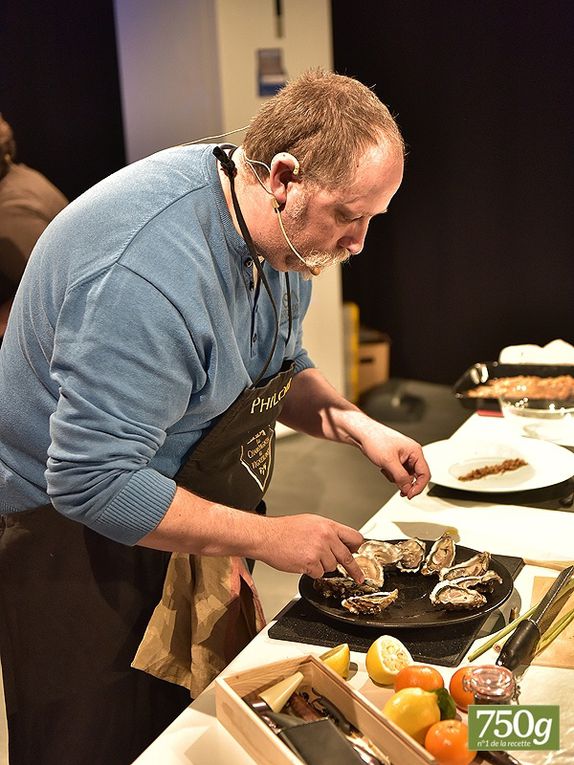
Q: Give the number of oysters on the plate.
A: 9